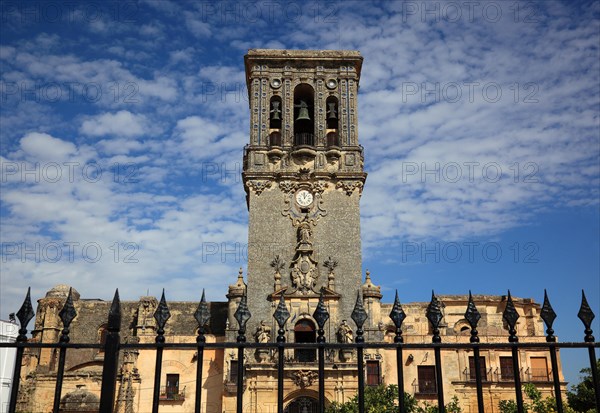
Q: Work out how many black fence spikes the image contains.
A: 15